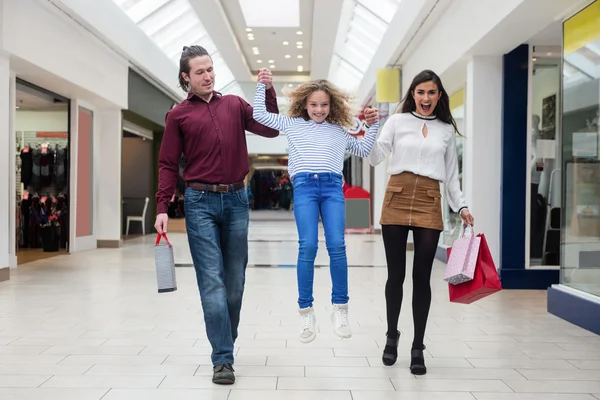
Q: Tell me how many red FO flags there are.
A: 0